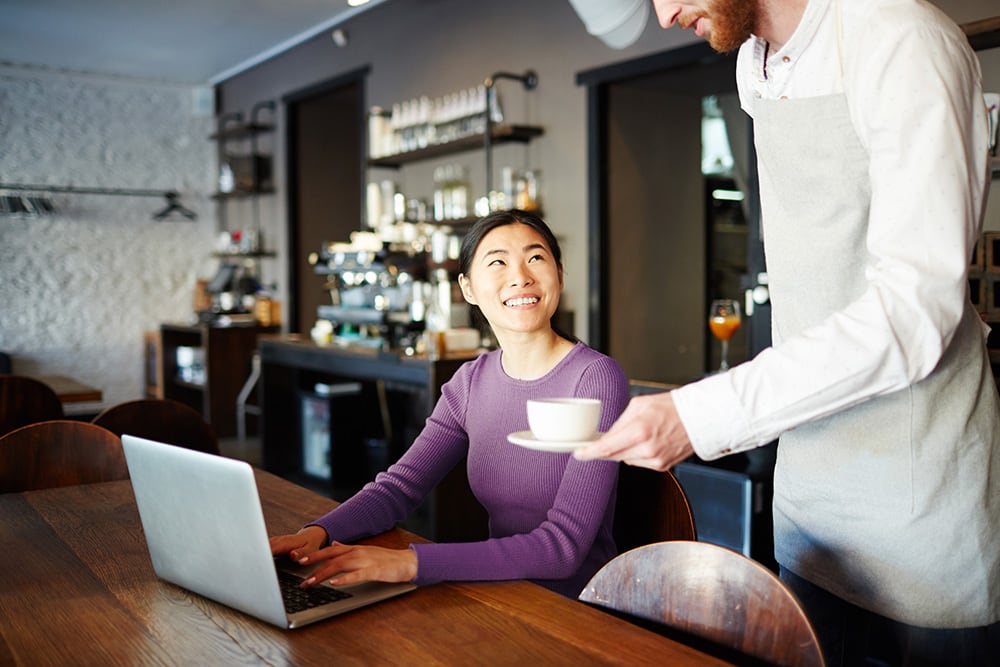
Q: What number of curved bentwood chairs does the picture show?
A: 5